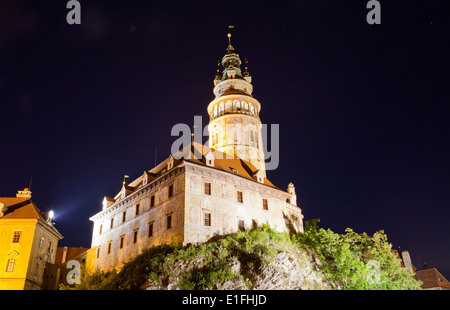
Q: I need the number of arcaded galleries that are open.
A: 1